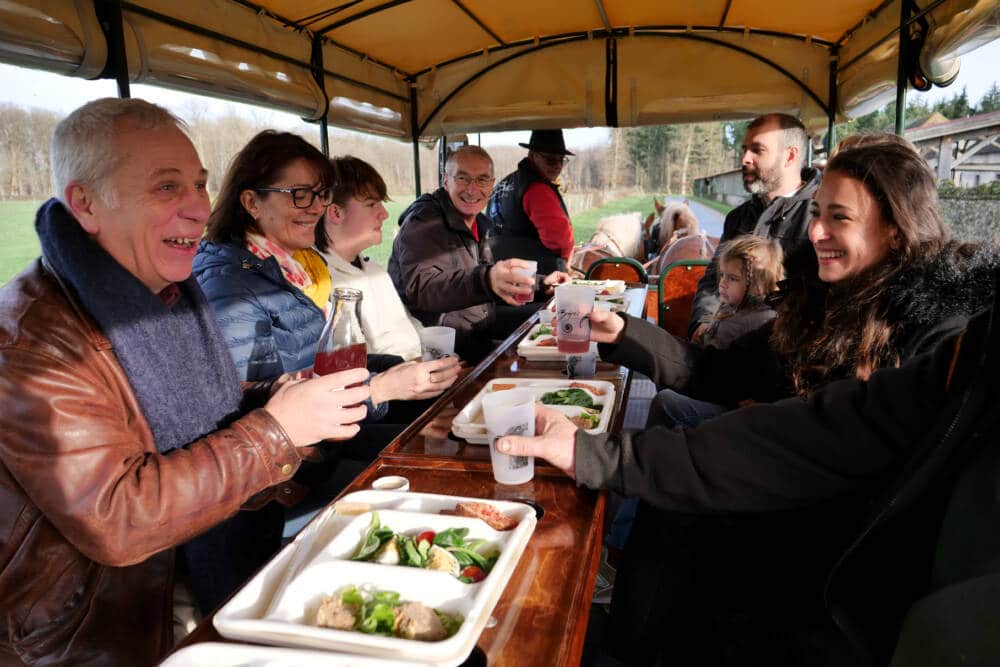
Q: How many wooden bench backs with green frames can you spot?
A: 2